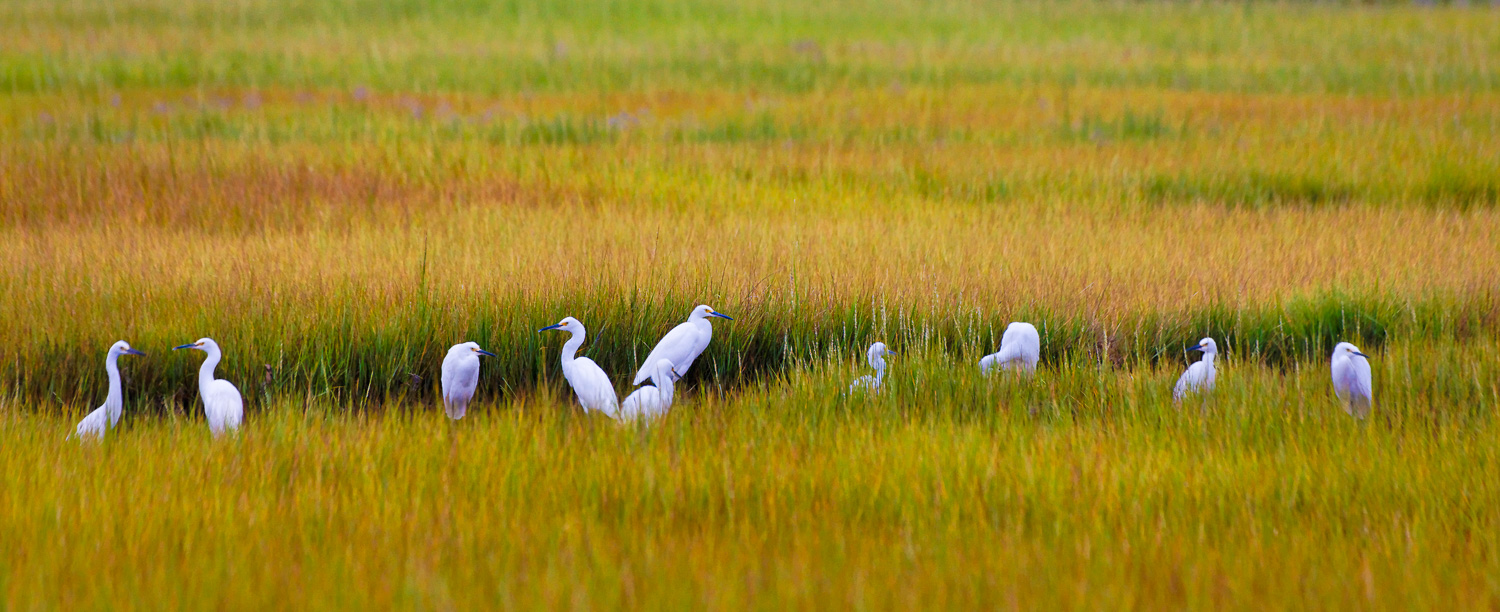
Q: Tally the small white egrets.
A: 10